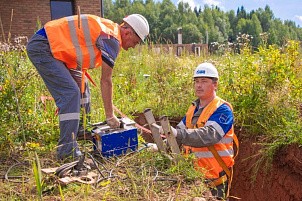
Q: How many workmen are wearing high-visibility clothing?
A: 2